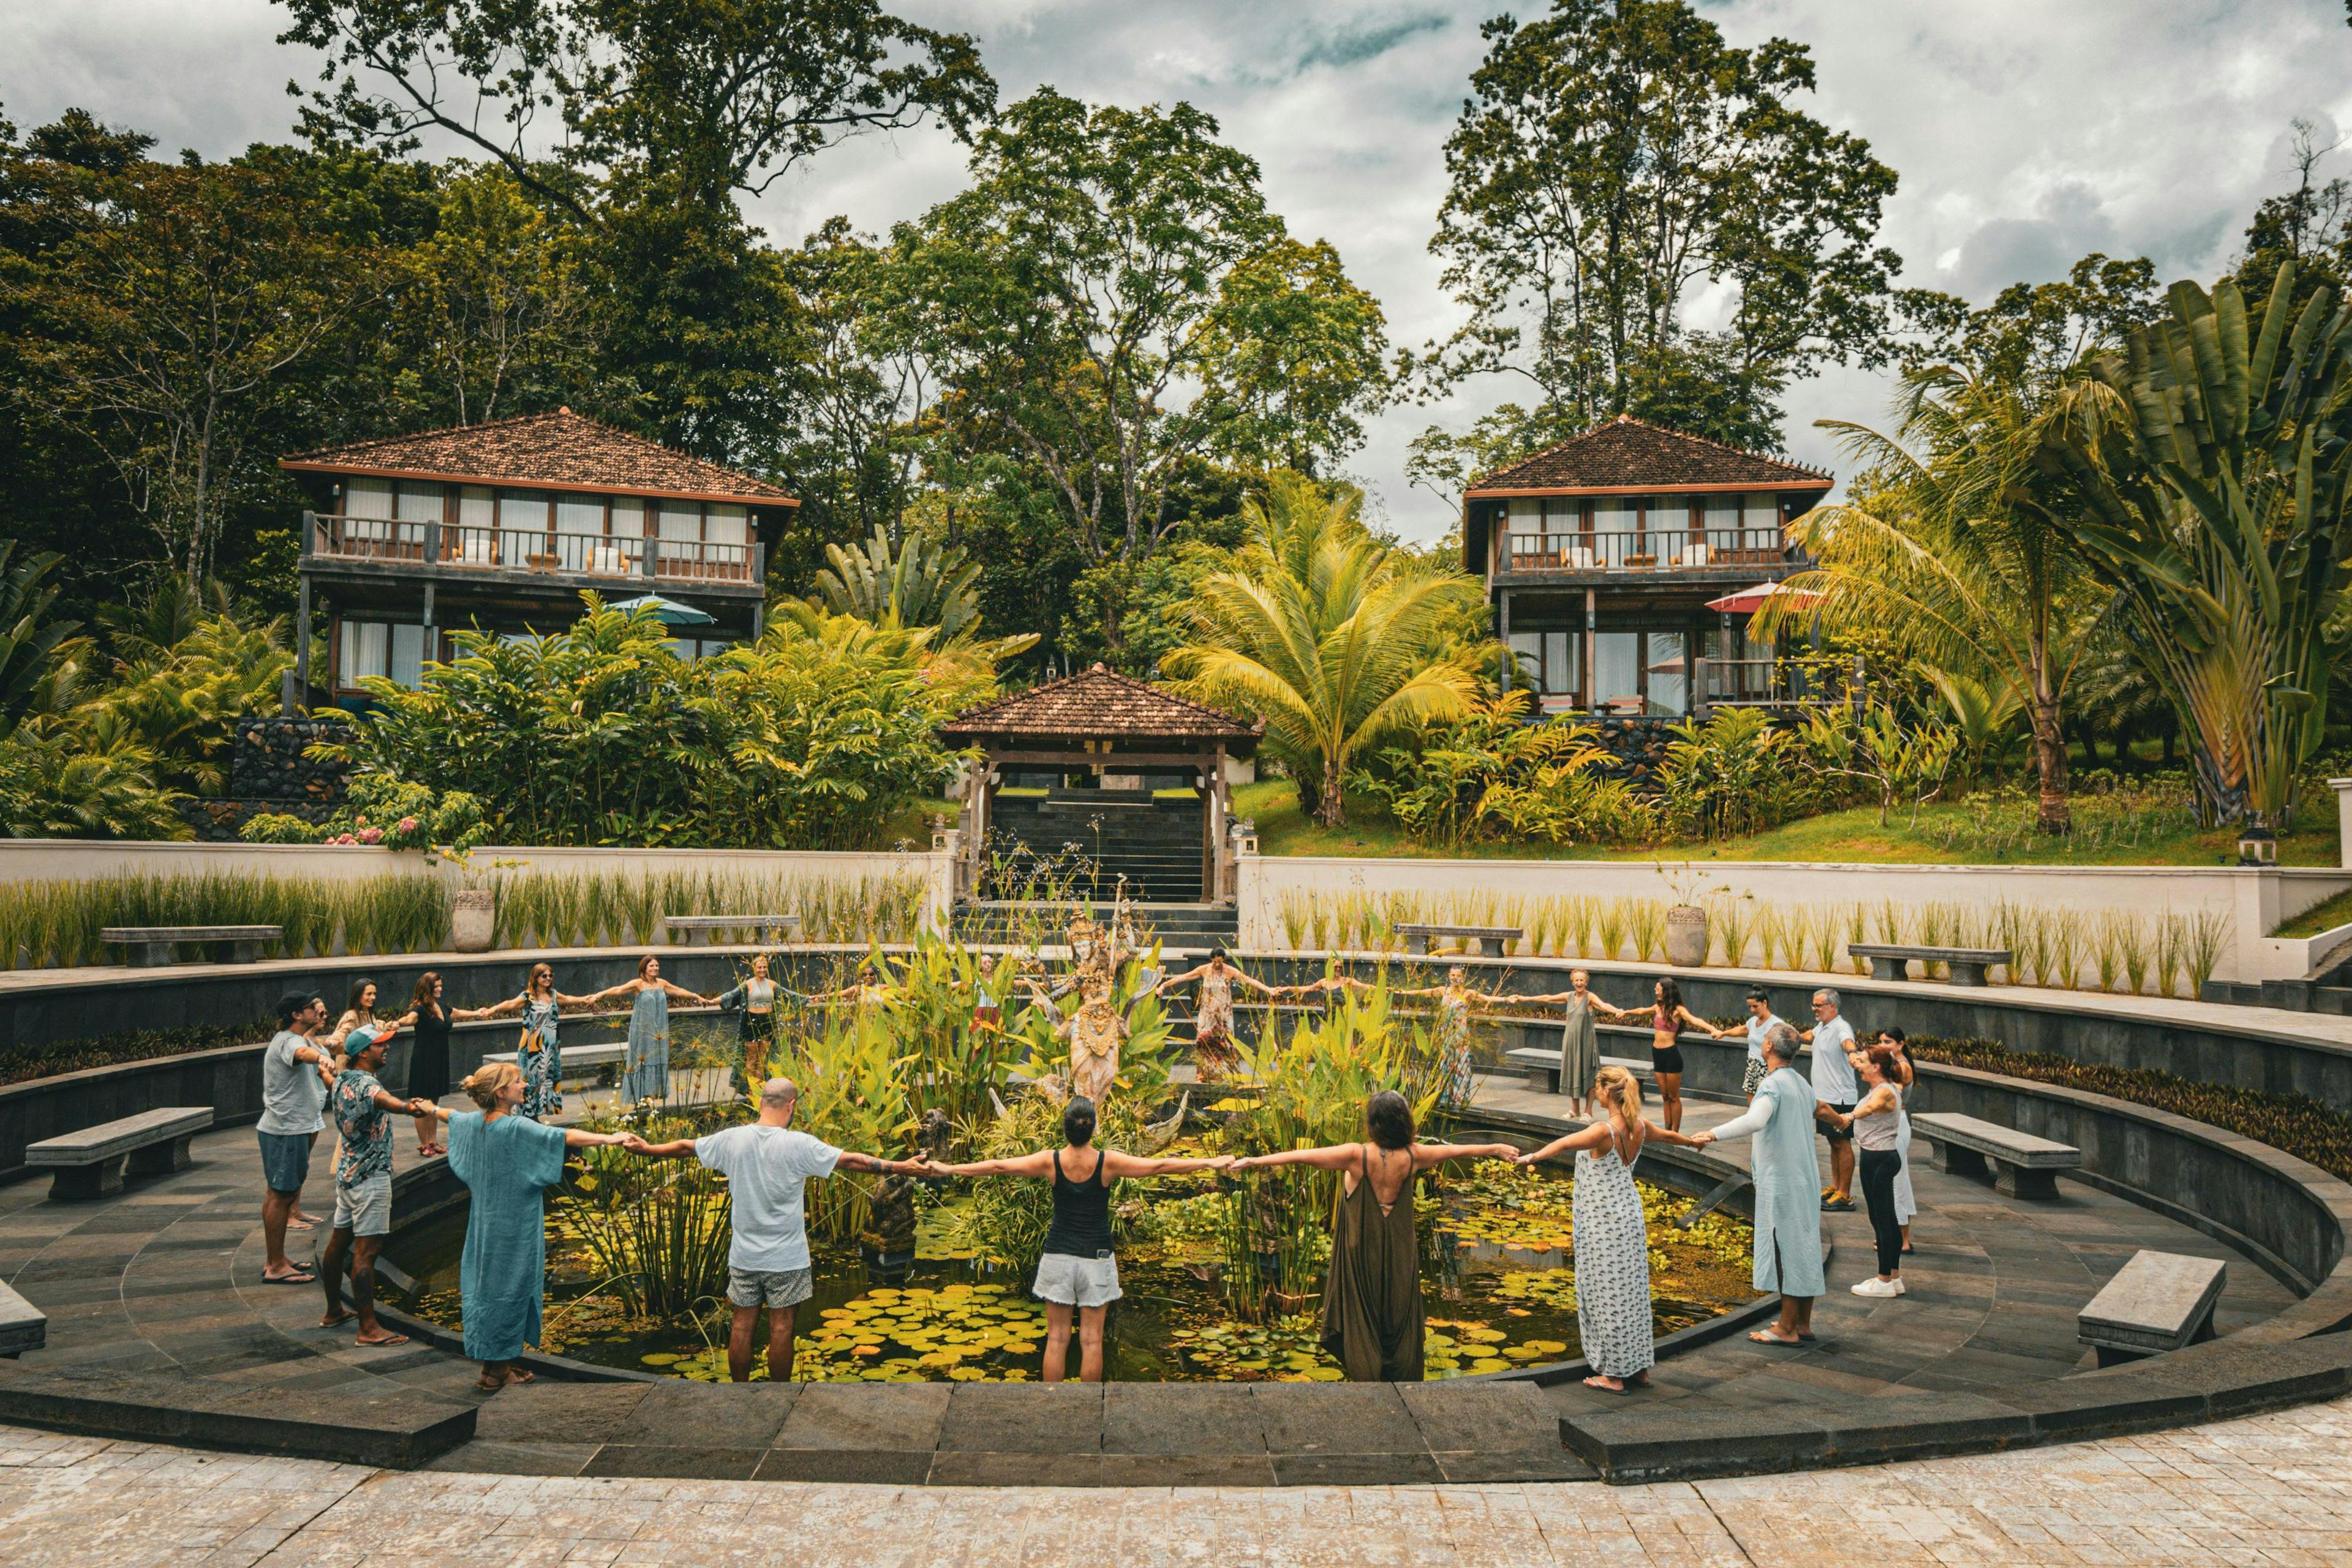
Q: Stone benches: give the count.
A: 10